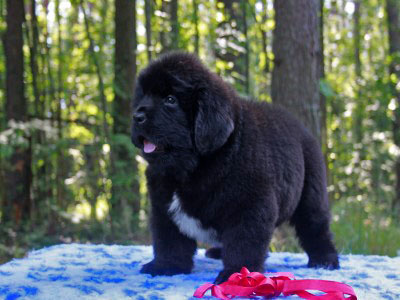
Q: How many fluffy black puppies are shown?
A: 1